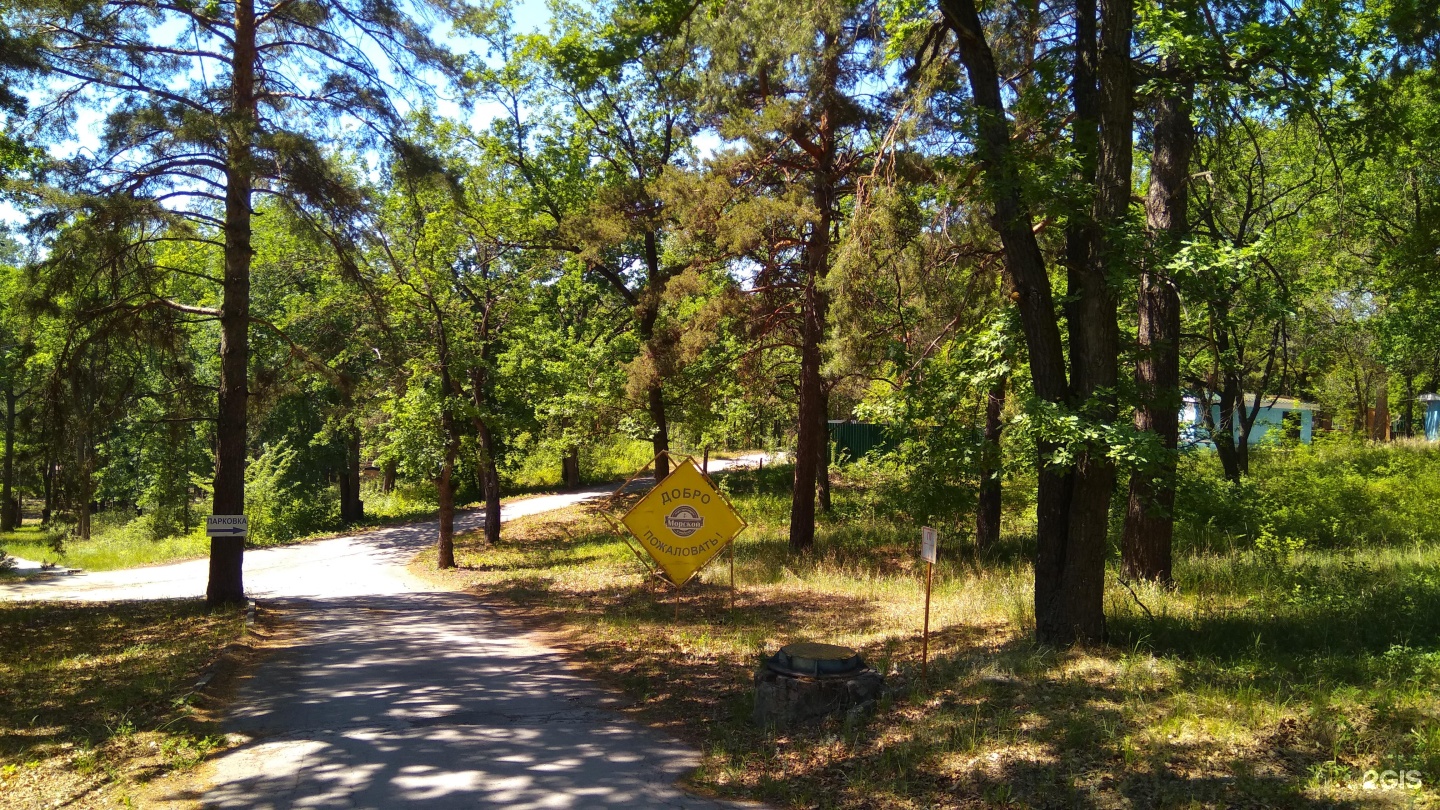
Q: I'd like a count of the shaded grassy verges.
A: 2